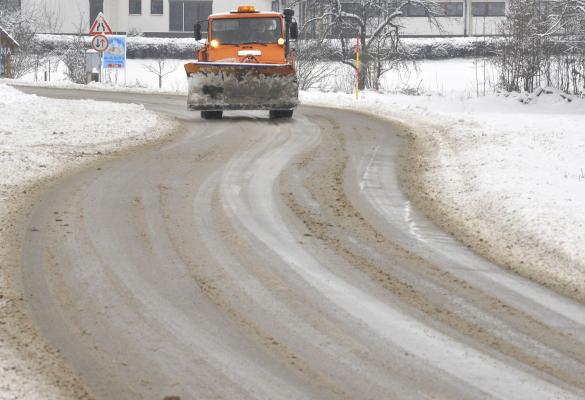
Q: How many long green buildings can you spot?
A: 0